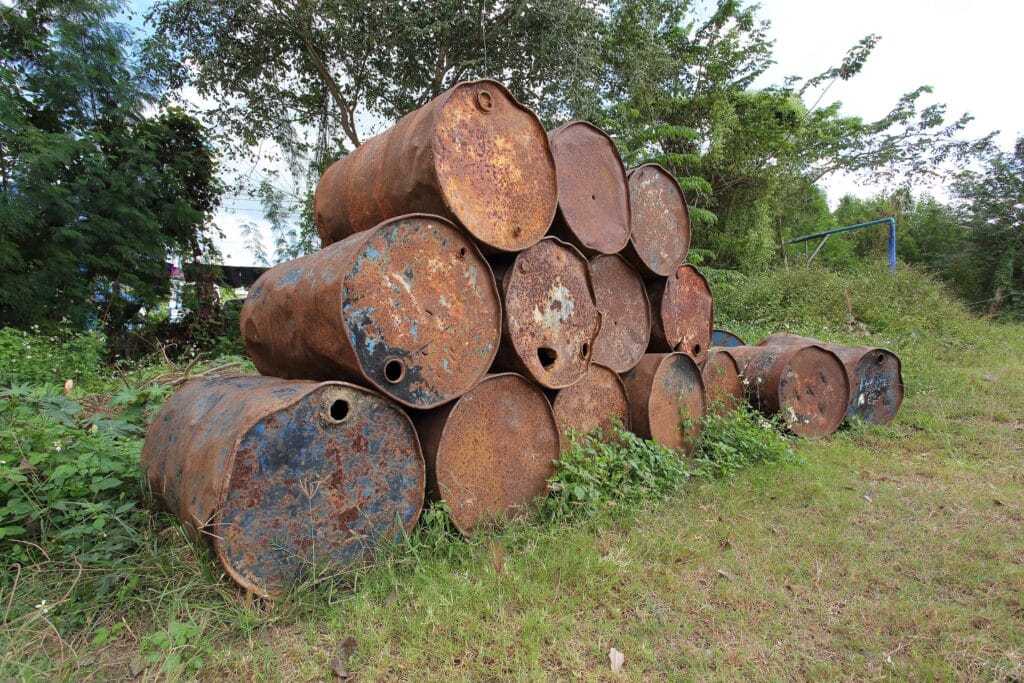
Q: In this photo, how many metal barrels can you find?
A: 15